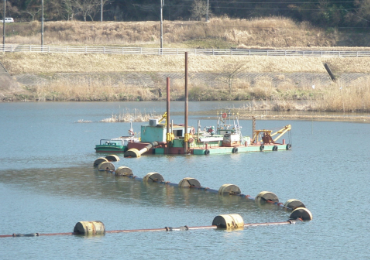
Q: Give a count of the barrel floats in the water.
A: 13